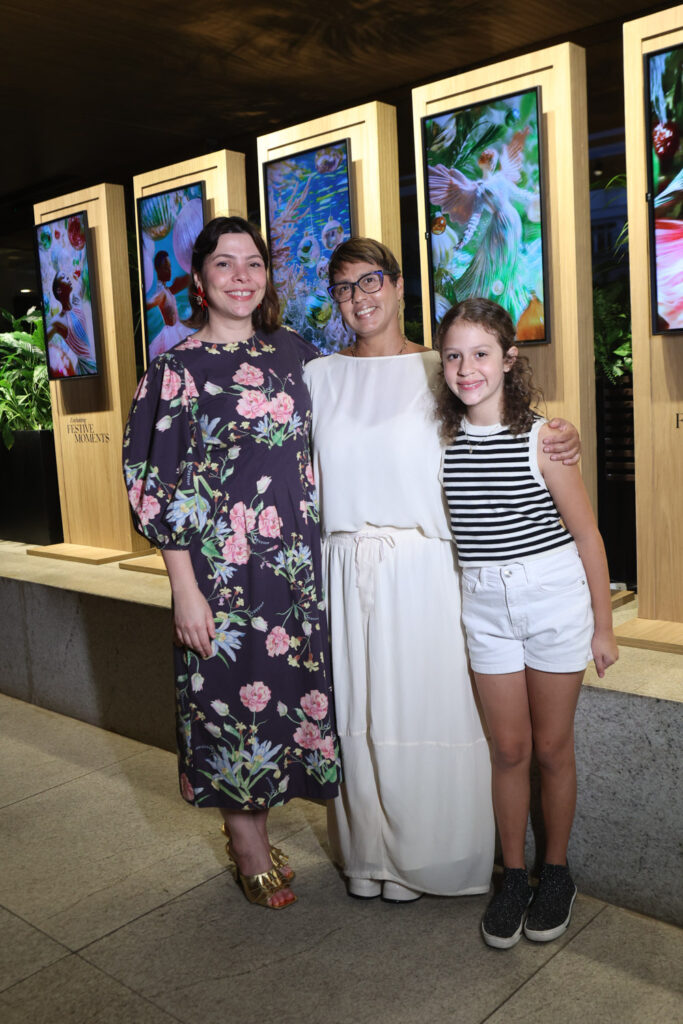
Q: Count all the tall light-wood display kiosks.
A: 5